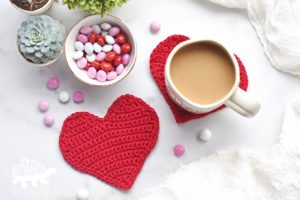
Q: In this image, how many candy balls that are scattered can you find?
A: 9